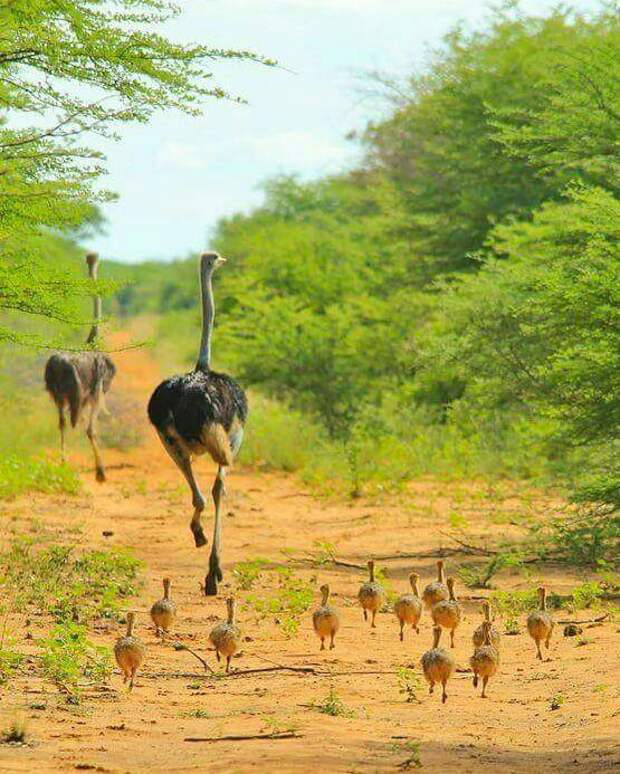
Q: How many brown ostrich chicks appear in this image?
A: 12